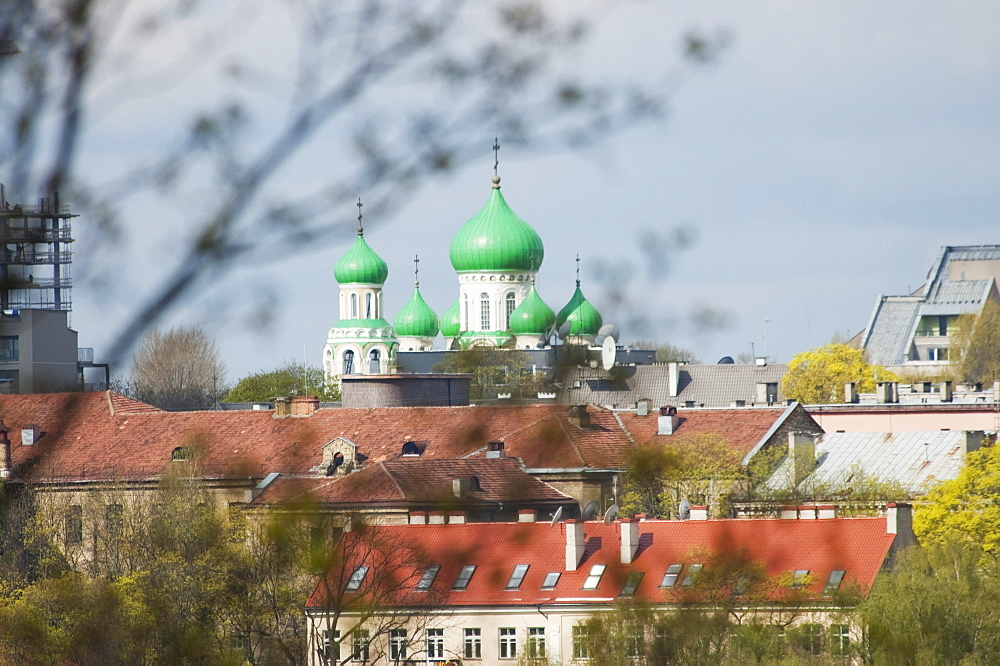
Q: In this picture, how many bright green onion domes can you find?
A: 6